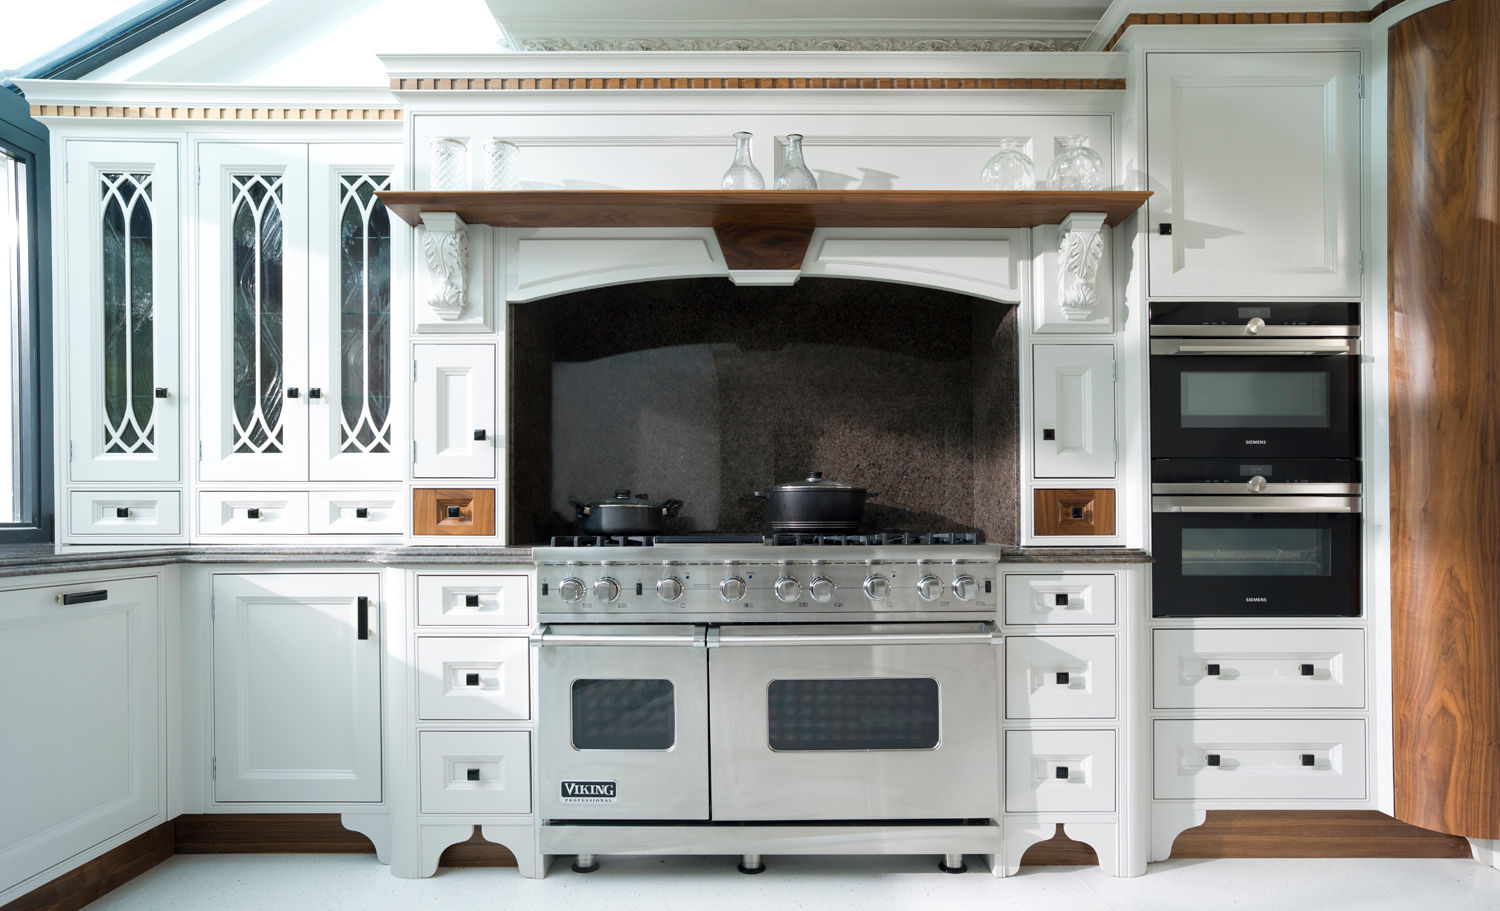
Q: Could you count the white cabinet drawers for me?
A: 11